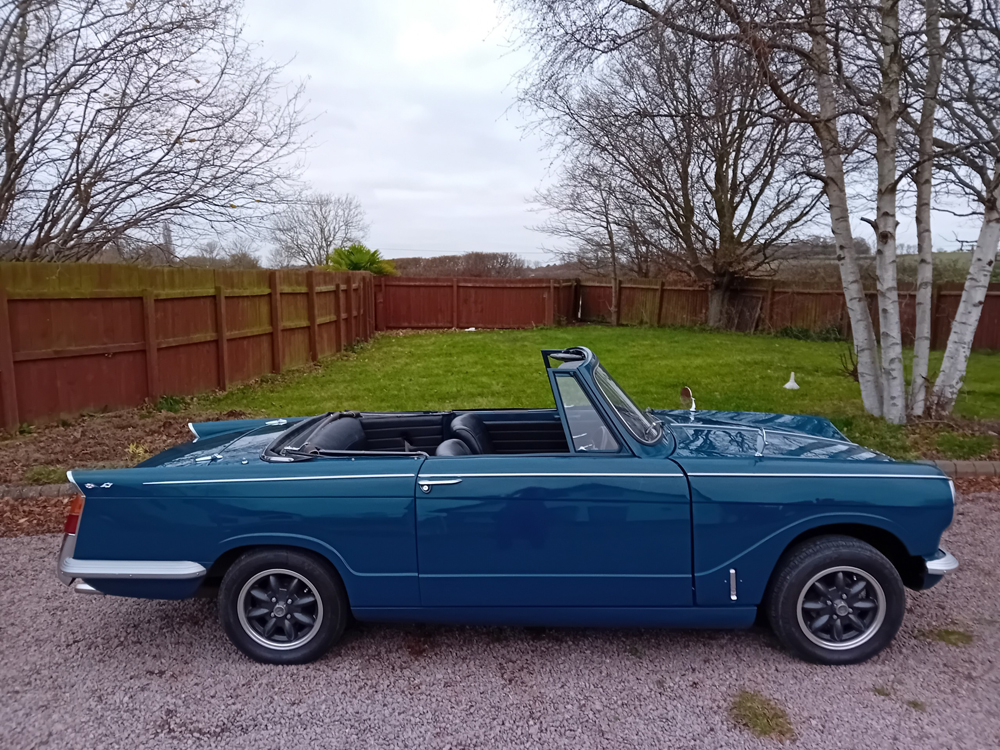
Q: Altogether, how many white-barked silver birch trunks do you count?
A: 4